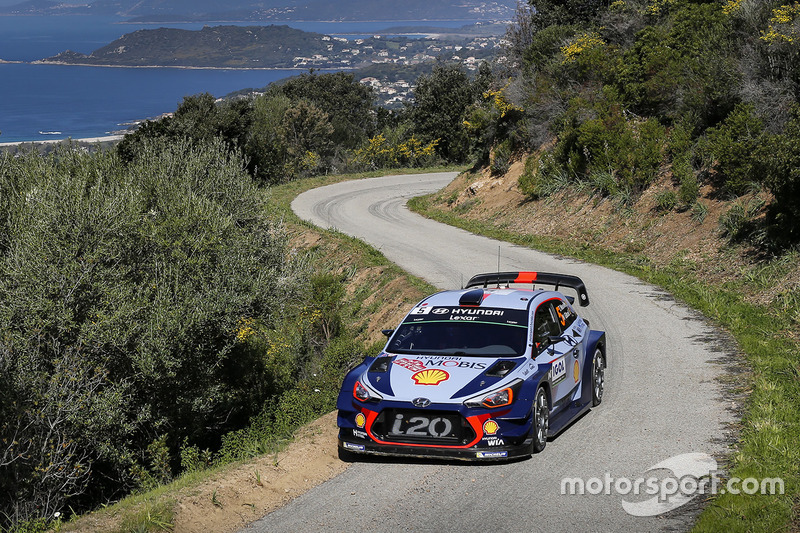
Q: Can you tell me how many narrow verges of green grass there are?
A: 2